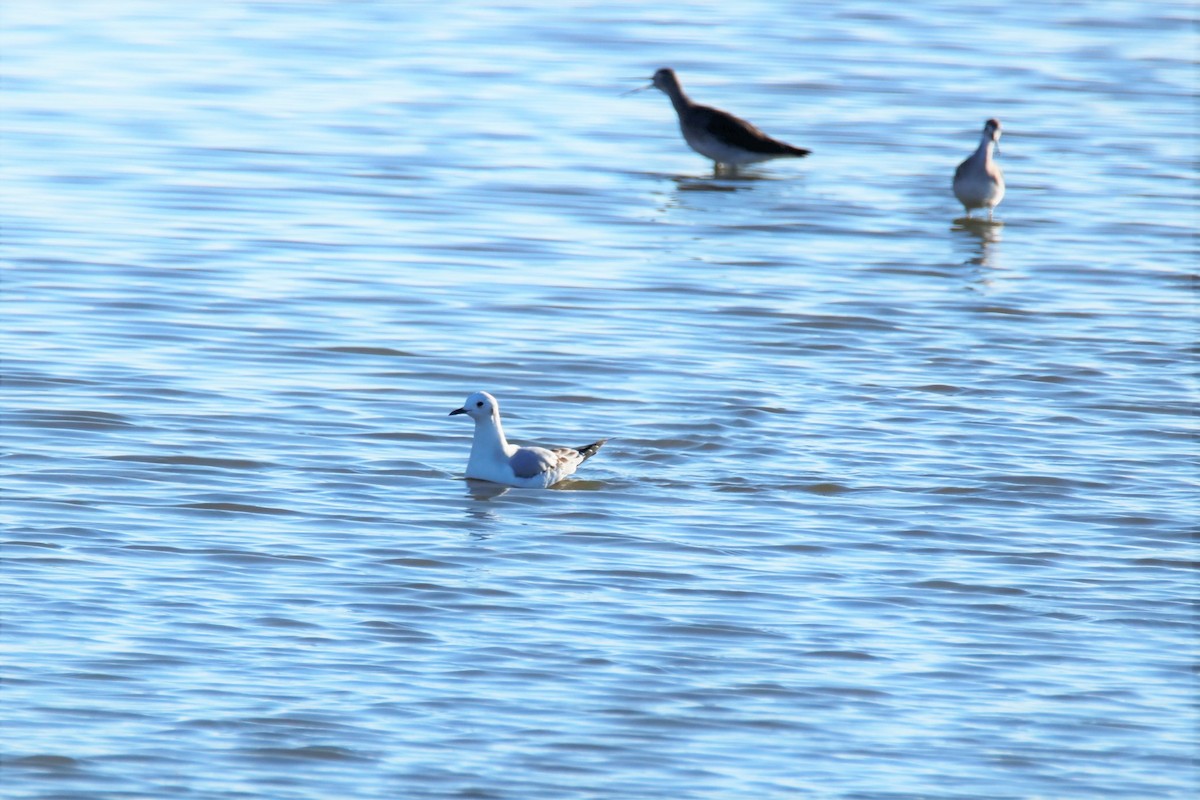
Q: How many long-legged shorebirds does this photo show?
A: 2